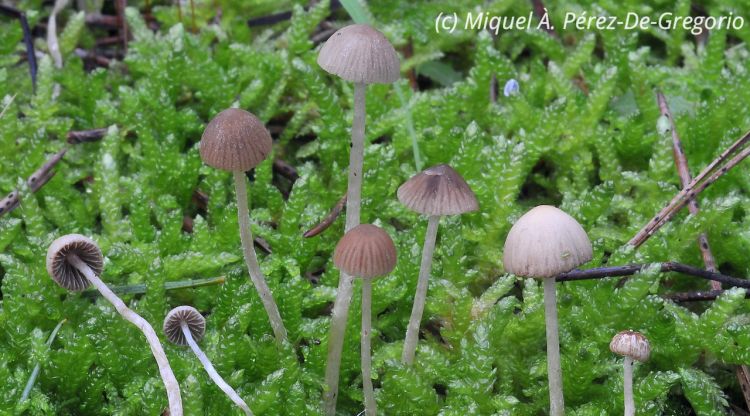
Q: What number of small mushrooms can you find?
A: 8